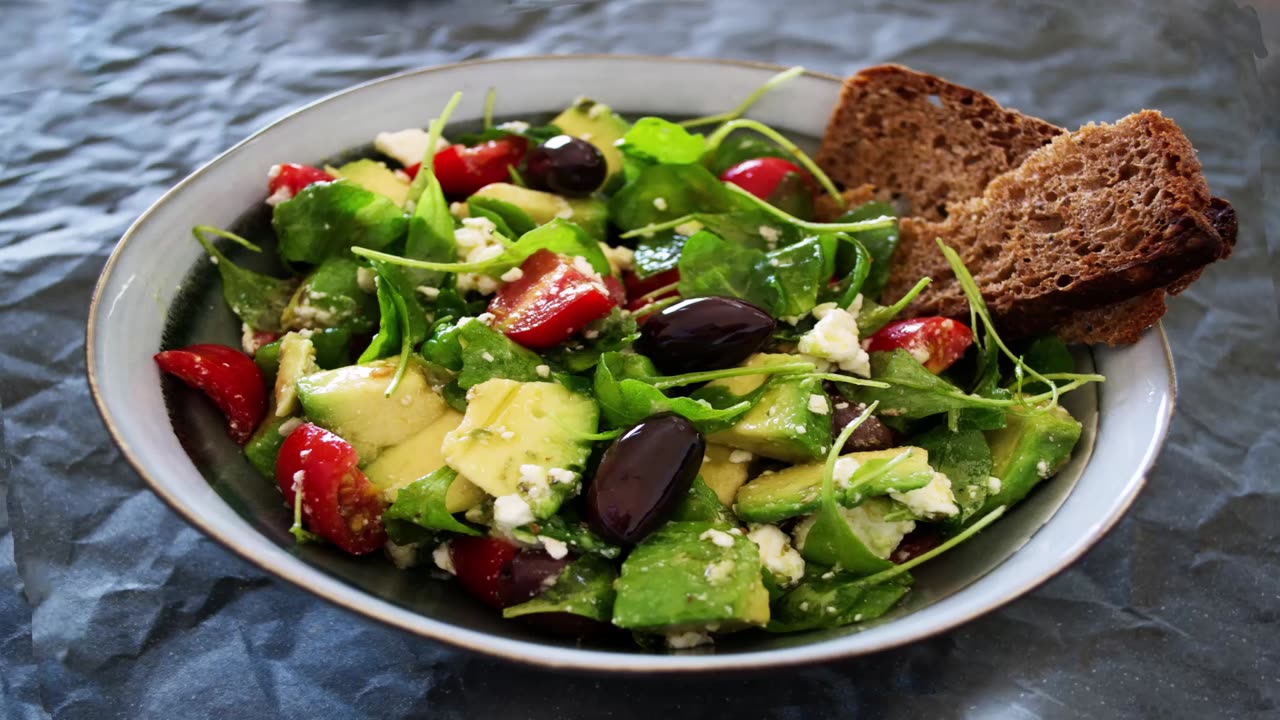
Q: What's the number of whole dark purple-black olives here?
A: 3